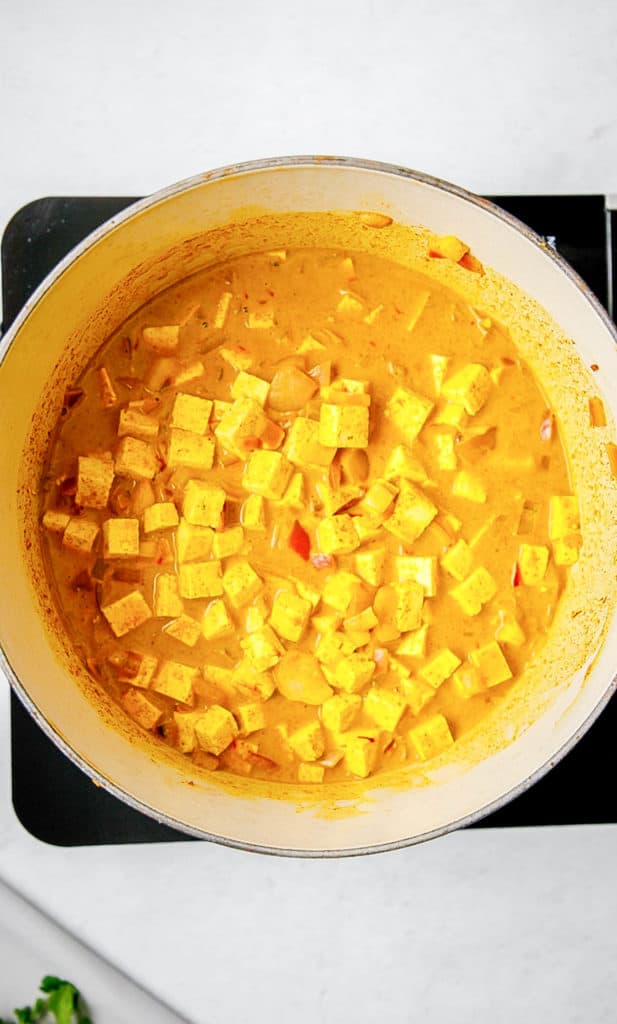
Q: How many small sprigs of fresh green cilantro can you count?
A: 1